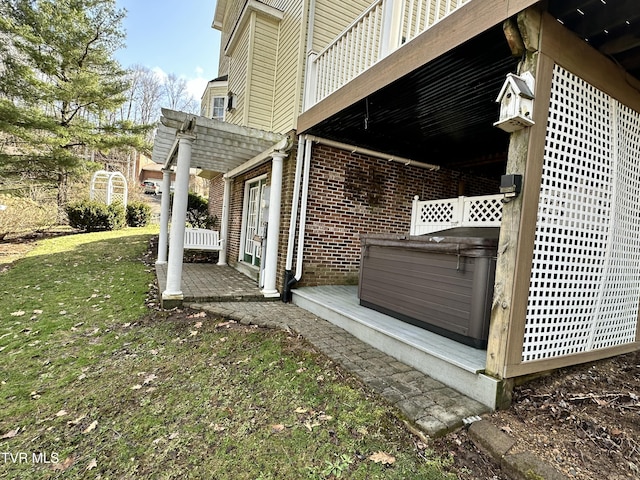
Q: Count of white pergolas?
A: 1